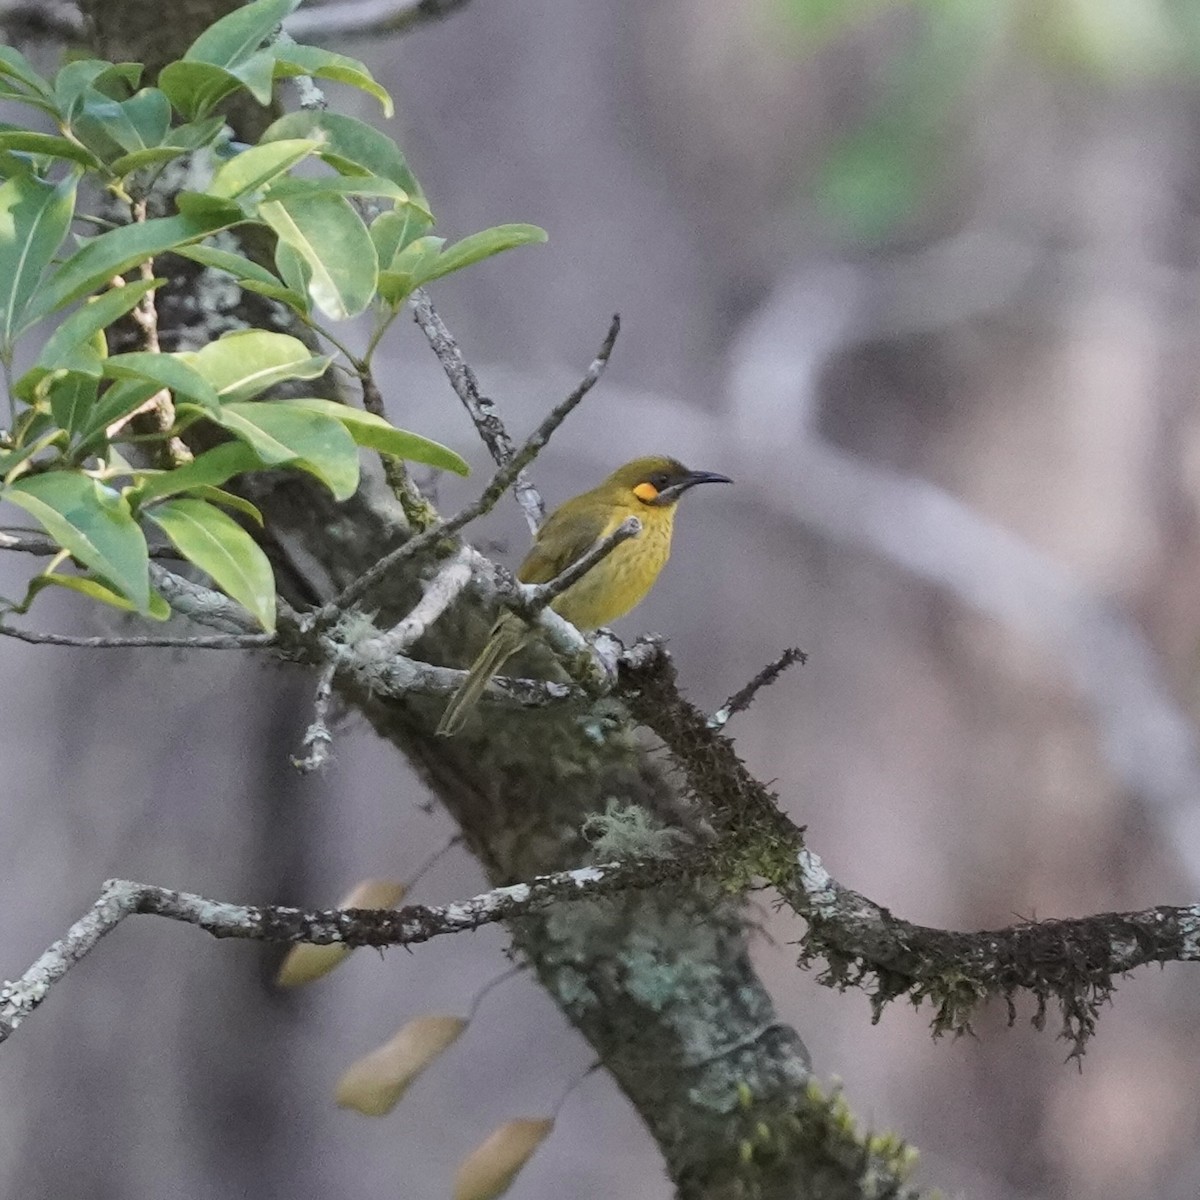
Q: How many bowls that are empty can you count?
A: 0